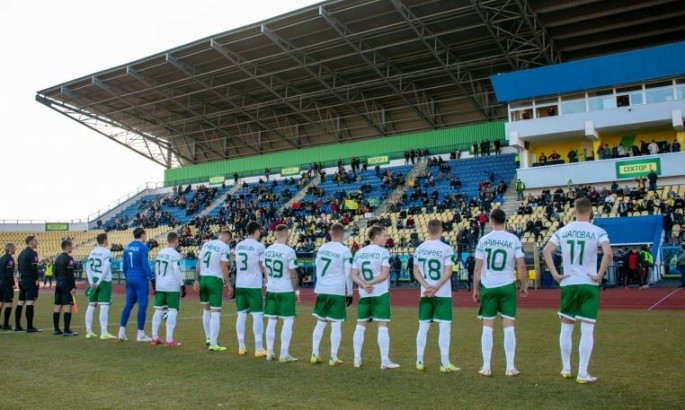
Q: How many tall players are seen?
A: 11